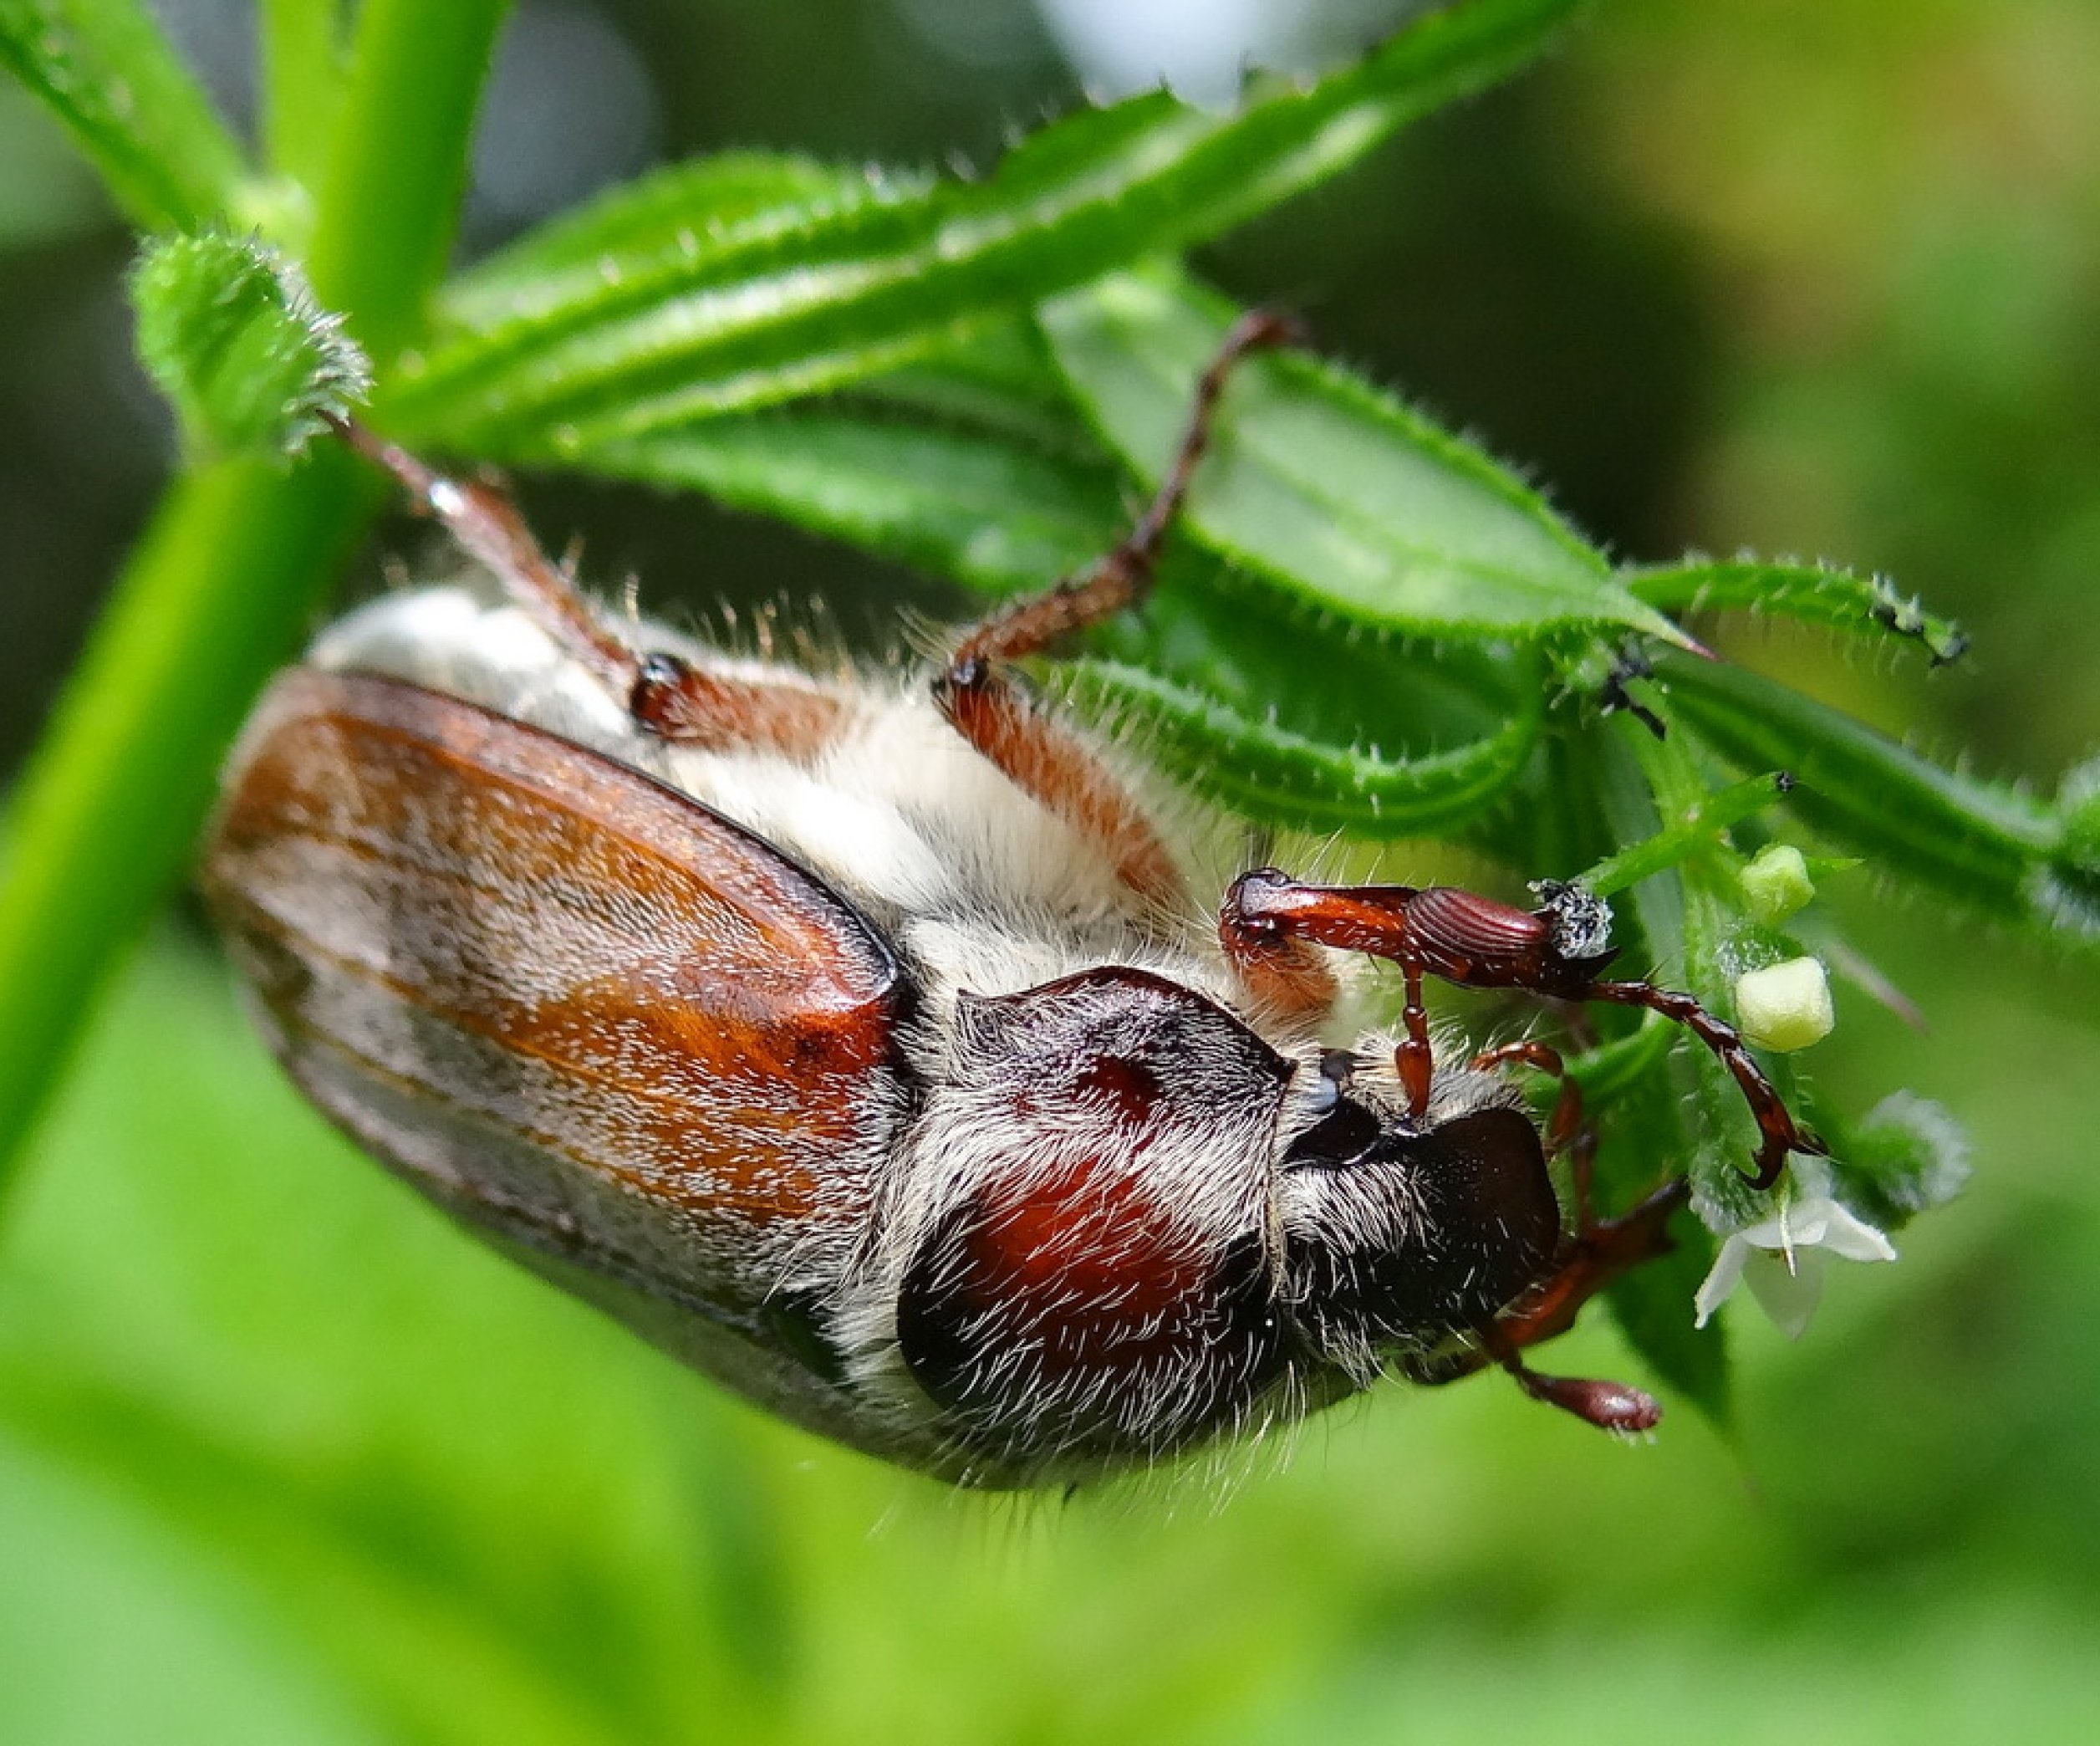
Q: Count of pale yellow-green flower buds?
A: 2